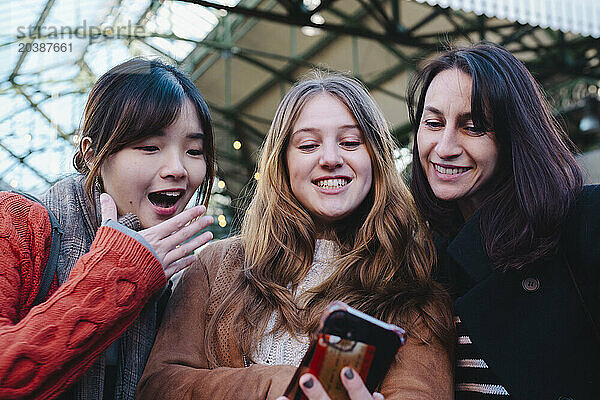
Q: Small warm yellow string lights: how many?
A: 5